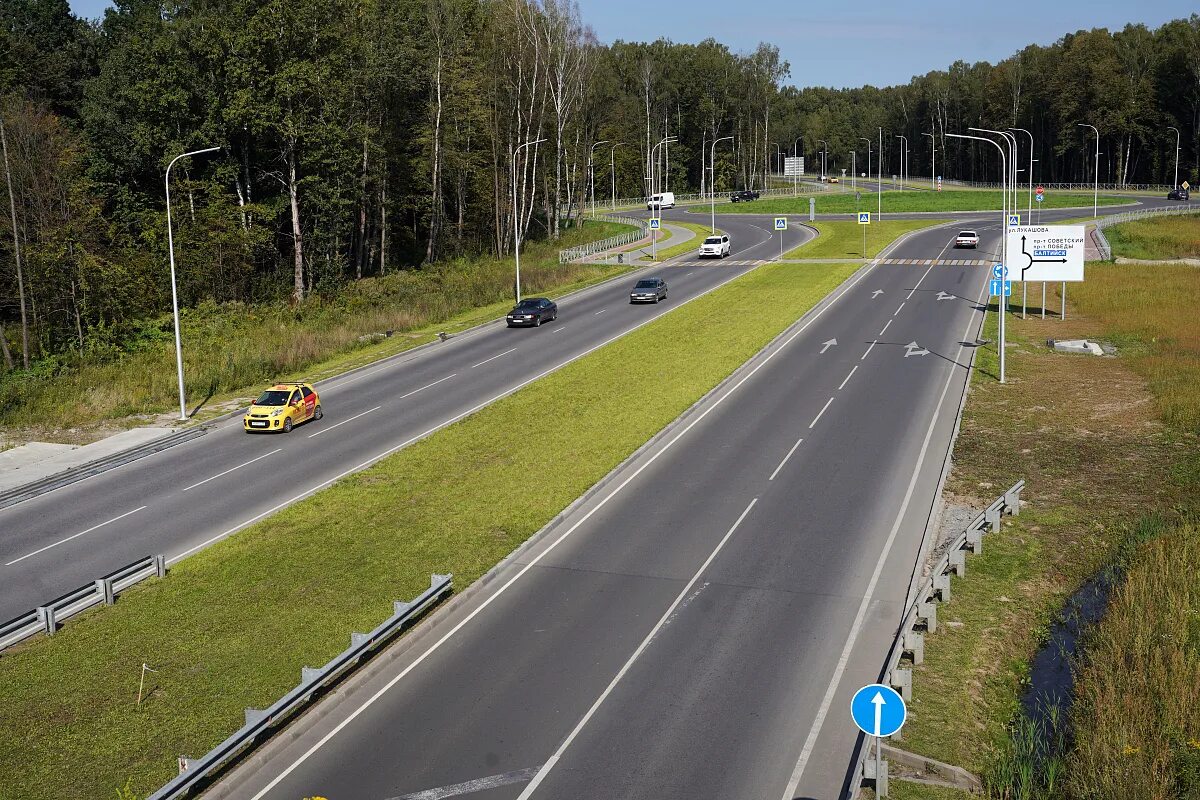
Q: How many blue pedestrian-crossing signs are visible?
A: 4